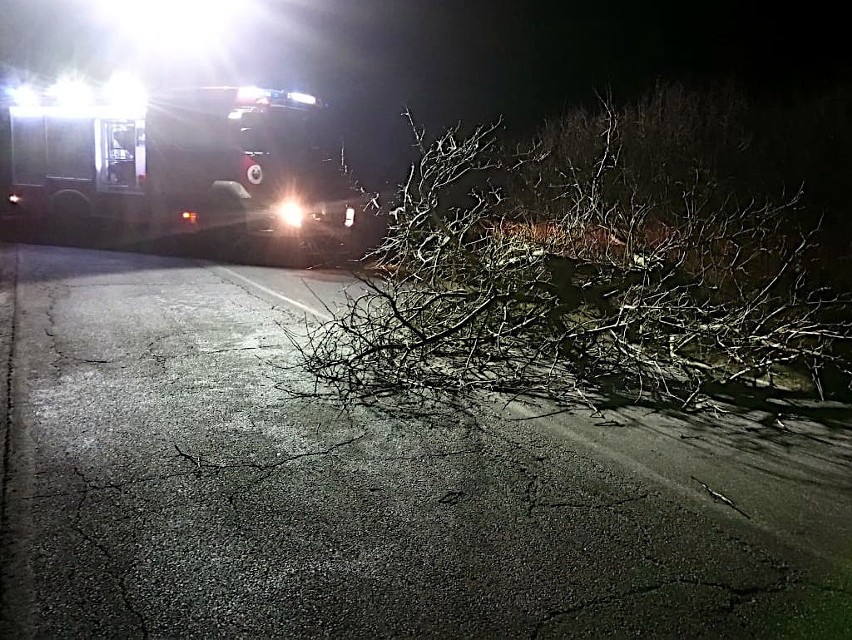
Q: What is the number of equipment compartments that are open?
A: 1